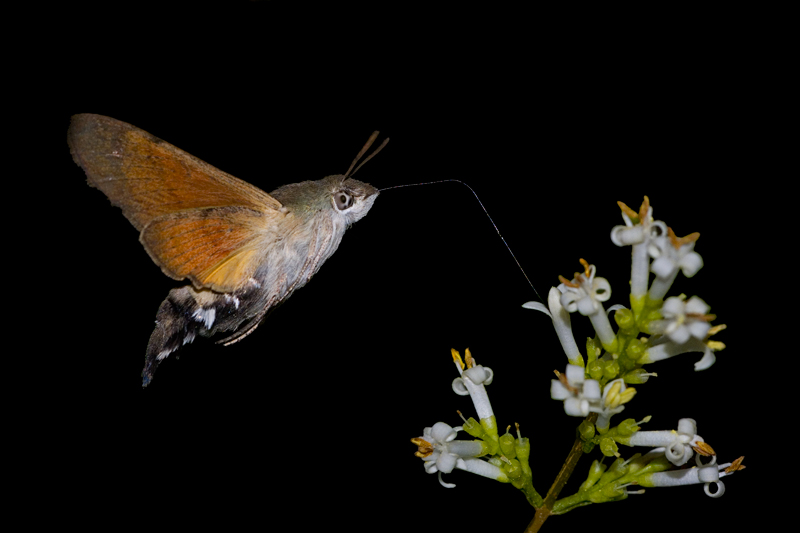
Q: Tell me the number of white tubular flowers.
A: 13